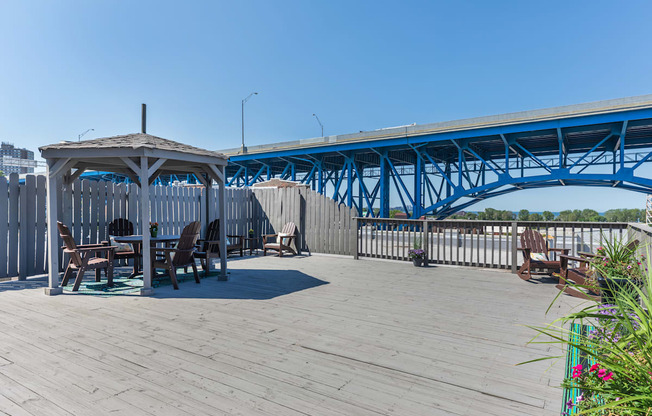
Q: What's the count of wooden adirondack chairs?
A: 8